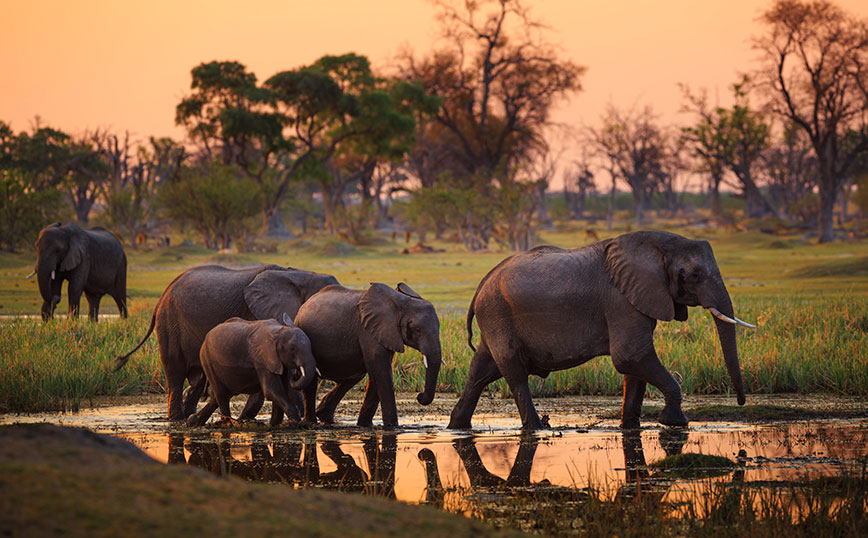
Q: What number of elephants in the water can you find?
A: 4